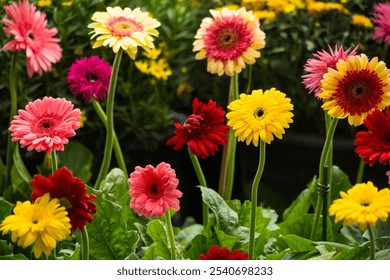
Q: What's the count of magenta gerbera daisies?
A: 1